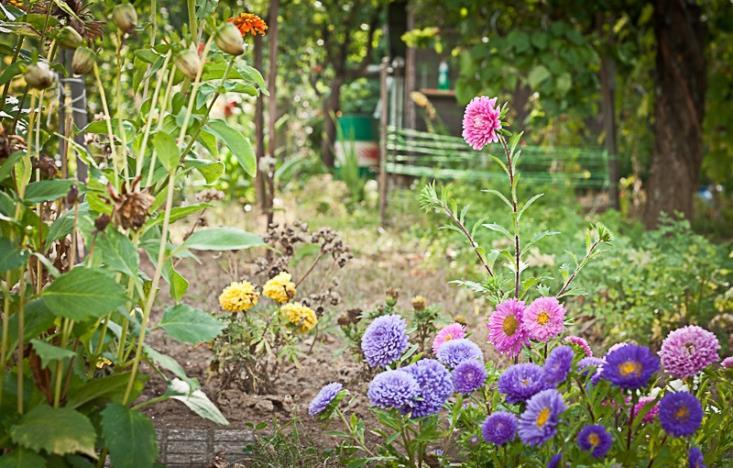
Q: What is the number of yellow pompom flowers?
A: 3